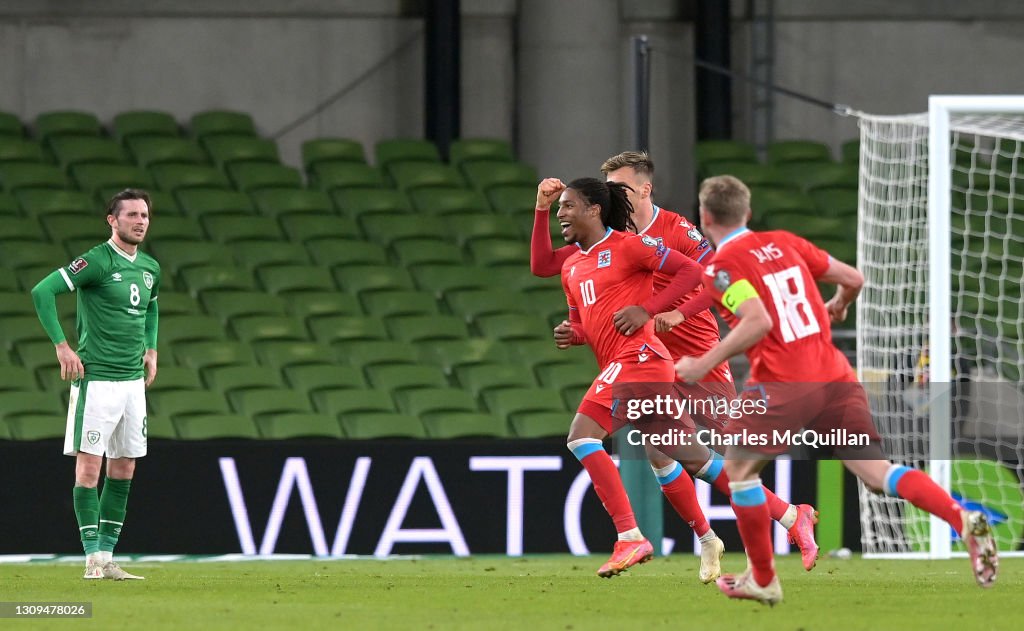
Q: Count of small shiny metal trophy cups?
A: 0